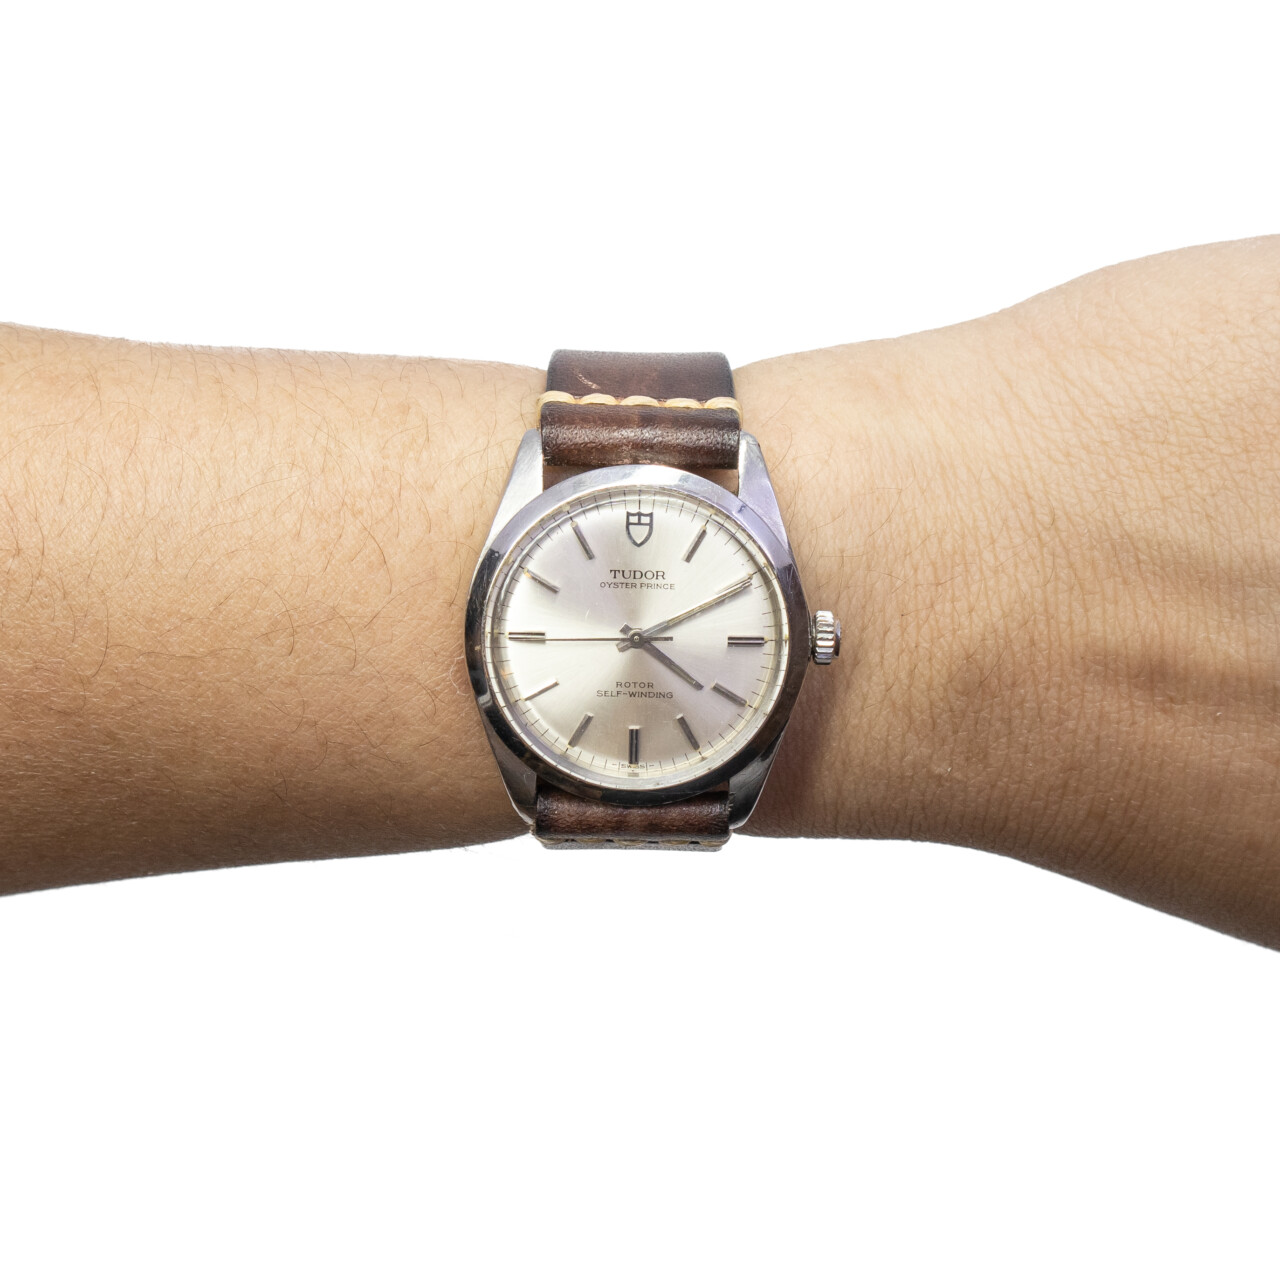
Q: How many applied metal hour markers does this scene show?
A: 11